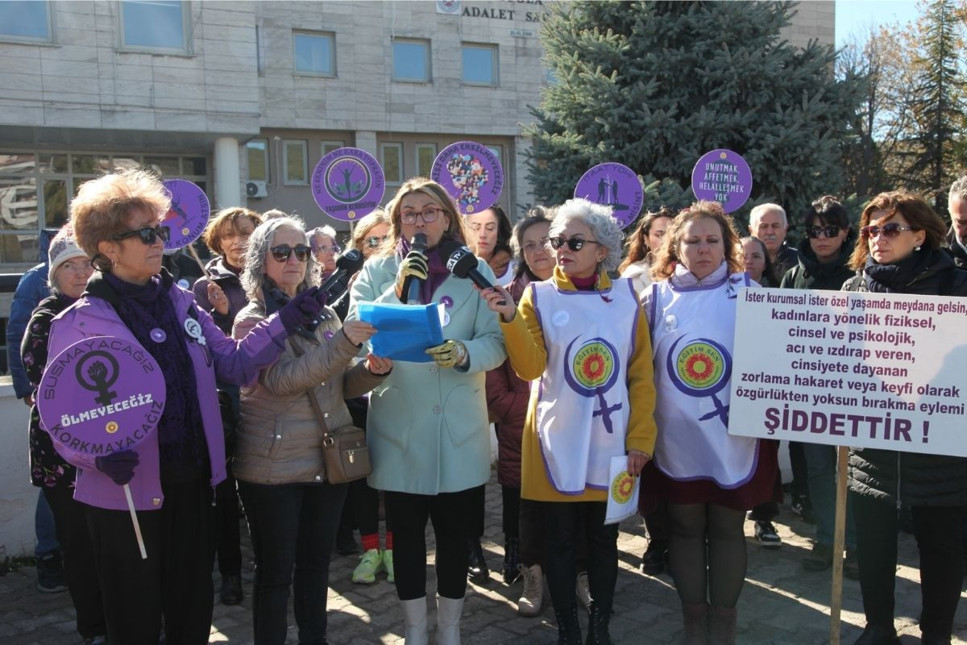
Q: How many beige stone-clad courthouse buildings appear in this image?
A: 1